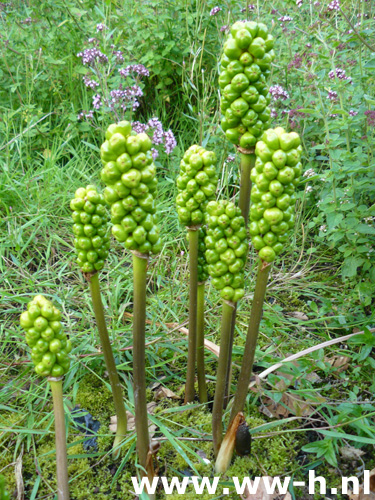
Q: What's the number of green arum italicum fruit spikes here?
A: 8